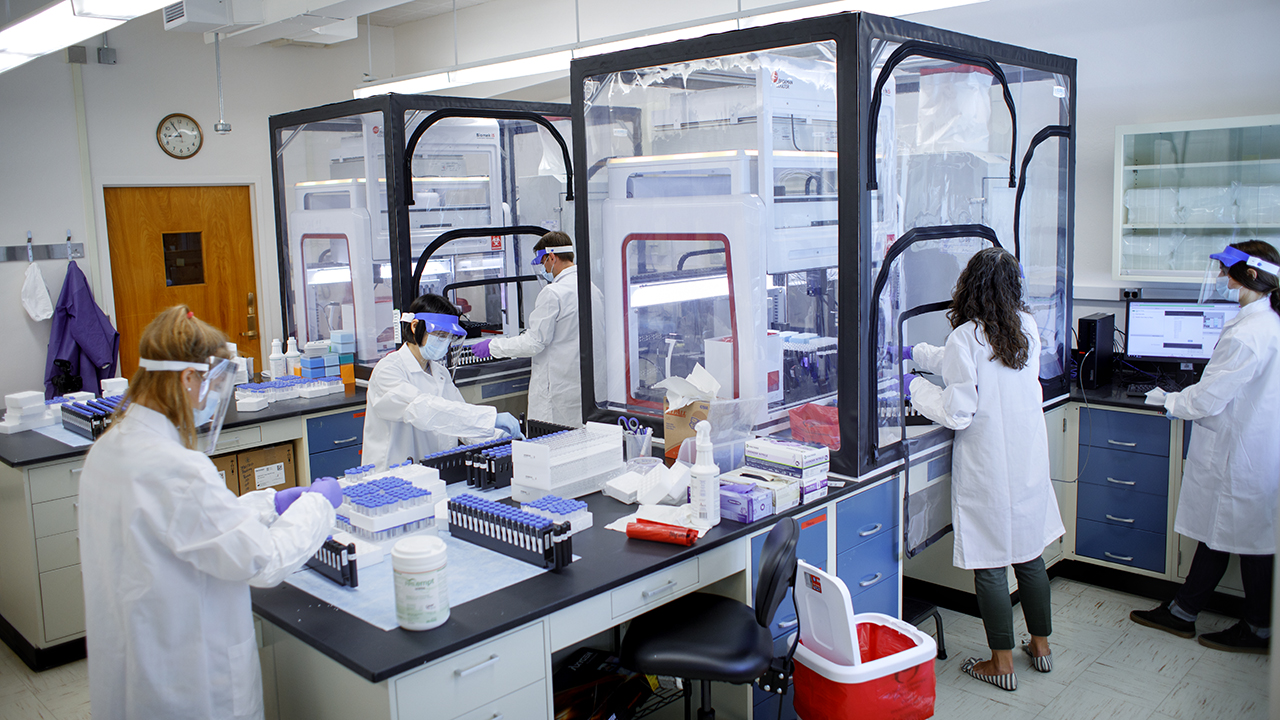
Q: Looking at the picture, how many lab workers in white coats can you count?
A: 5